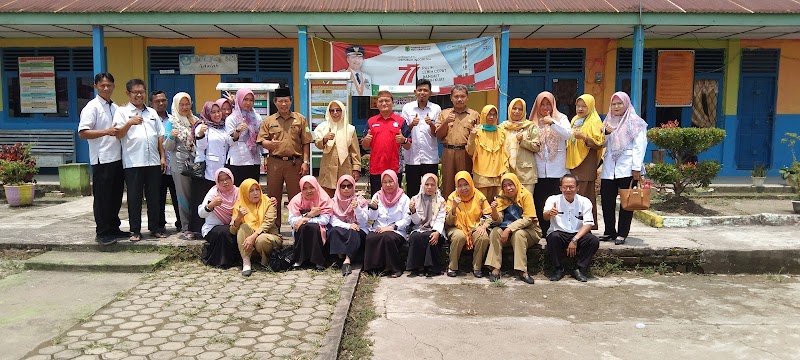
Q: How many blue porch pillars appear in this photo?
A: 4